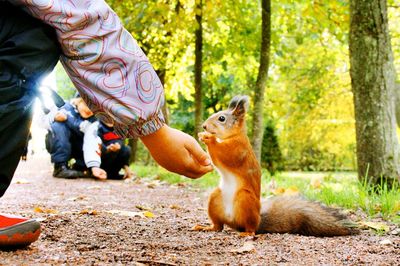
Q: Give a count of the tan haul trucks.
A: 0